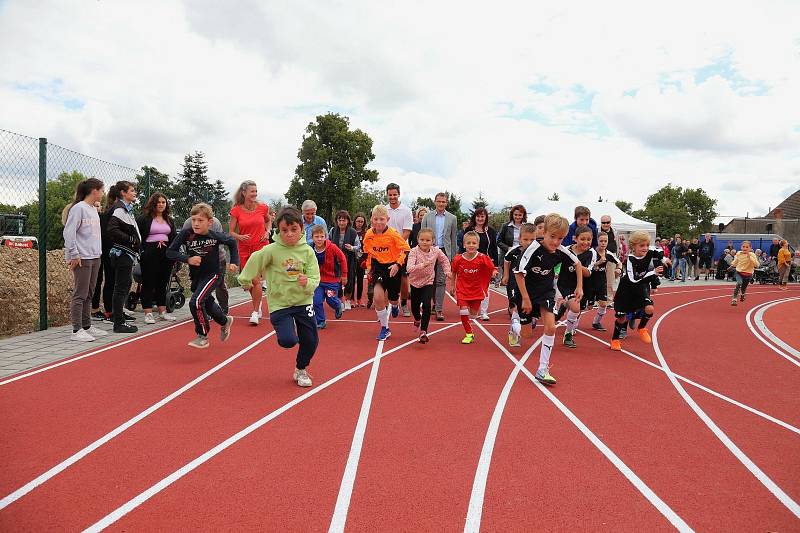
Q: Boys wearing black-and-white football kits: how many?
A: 5